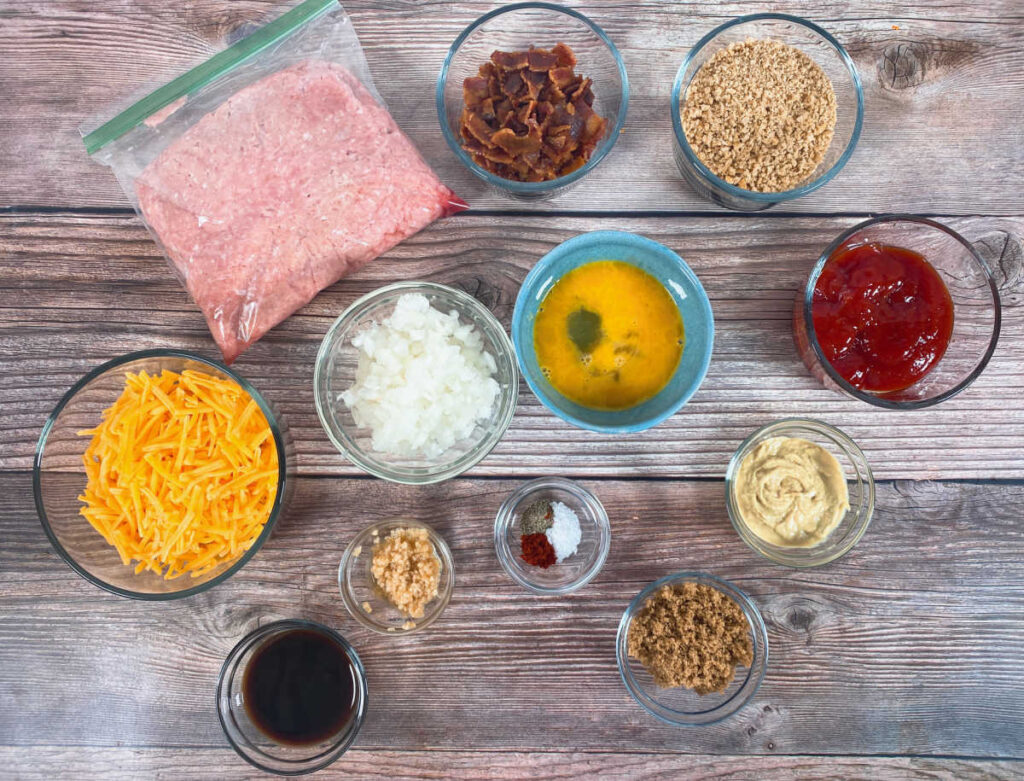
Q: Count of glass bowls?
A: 10